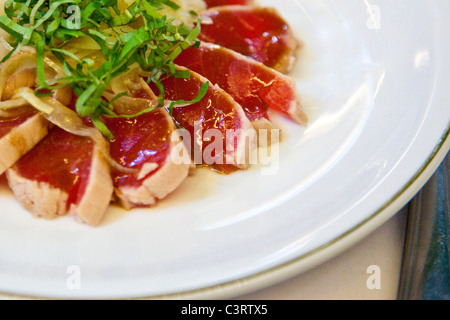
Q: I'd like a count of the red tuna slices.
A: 7